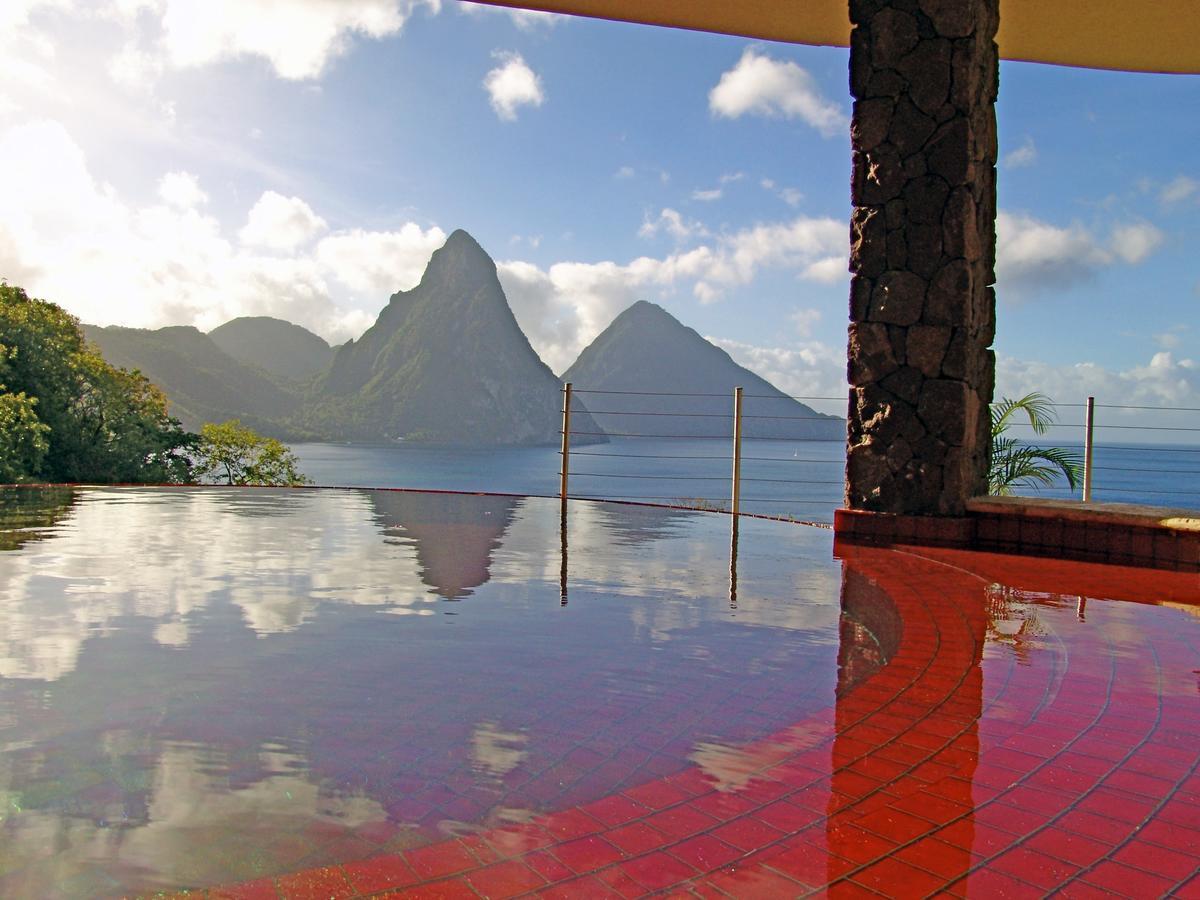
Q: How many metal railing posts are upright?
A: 3